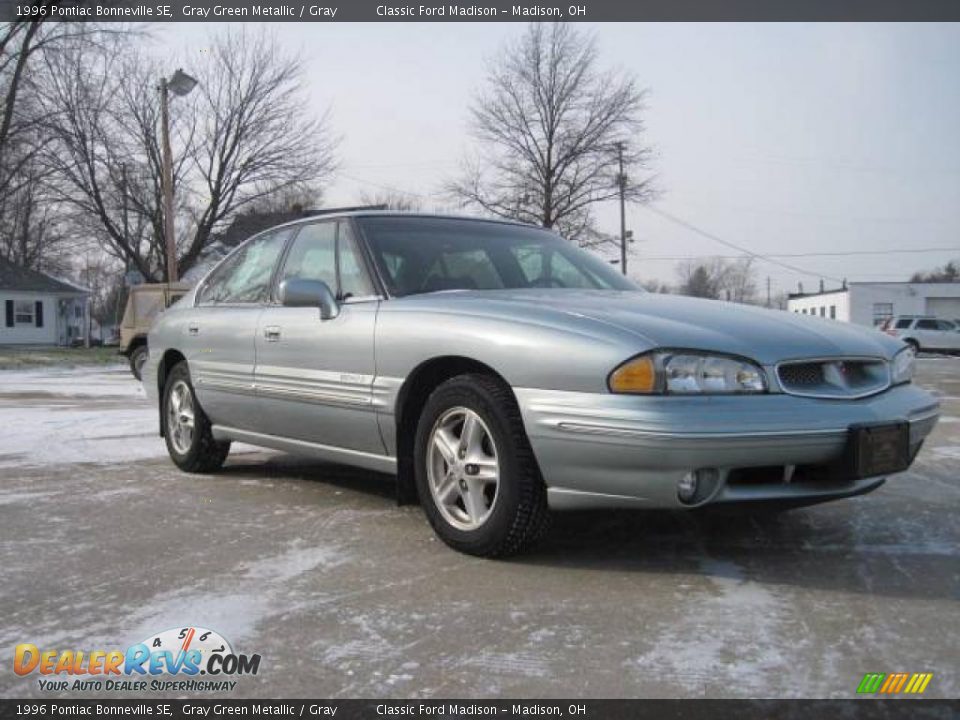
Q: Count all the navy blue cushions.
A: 0